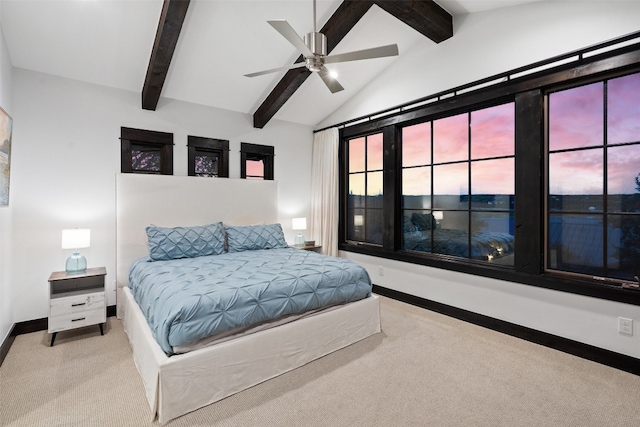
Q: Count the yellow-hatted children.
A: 0